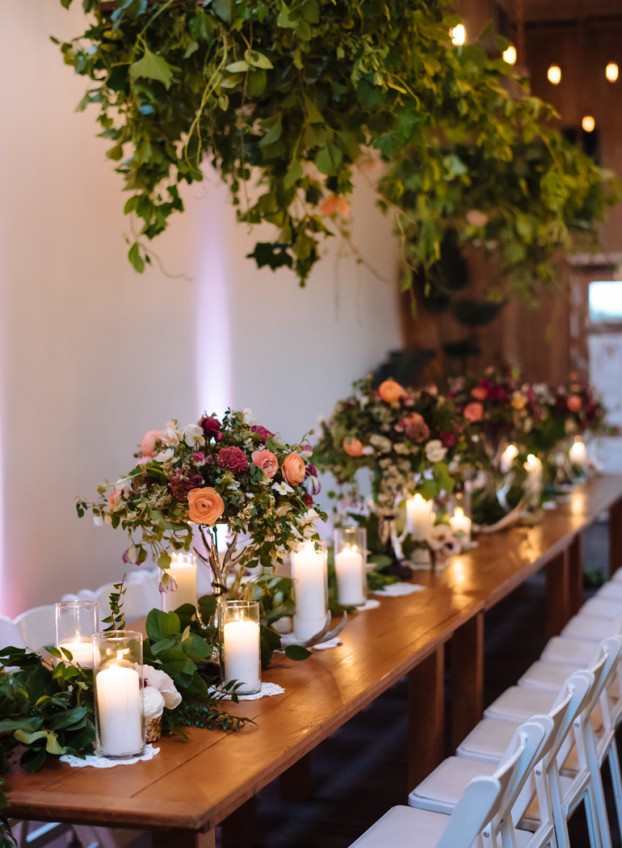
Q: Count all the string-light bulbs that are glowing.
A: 5